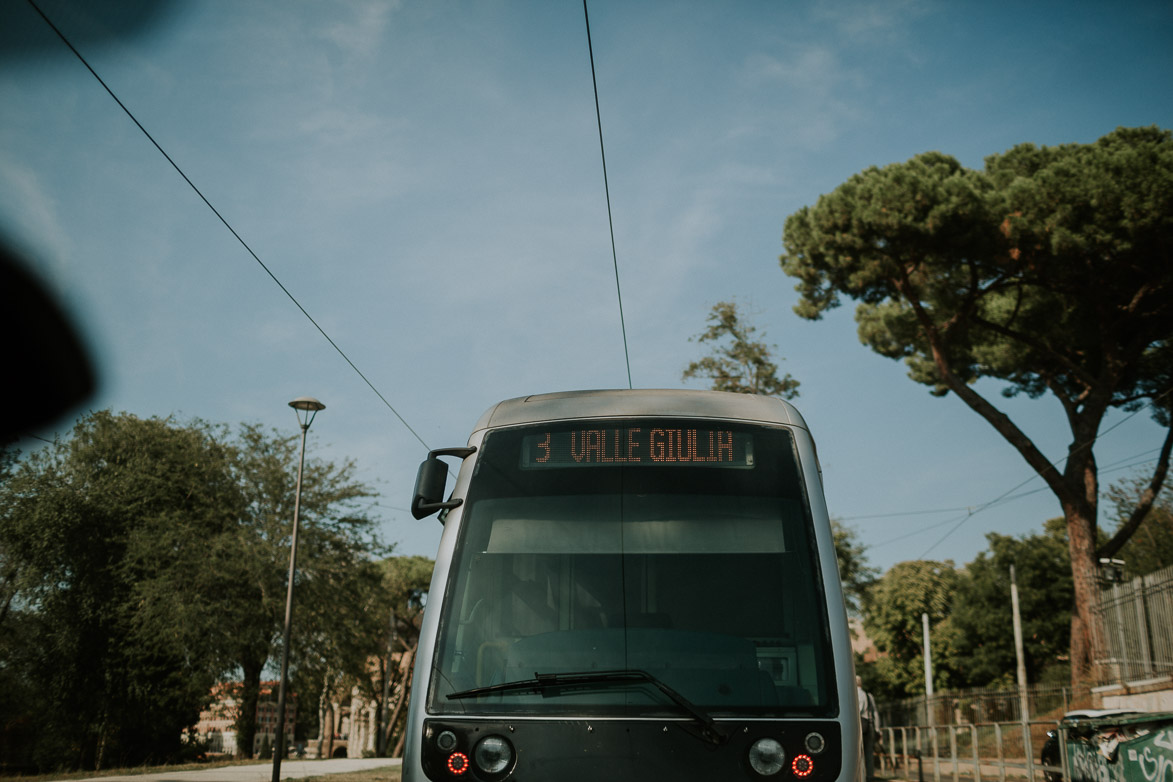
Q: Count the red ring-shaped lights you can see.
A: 2